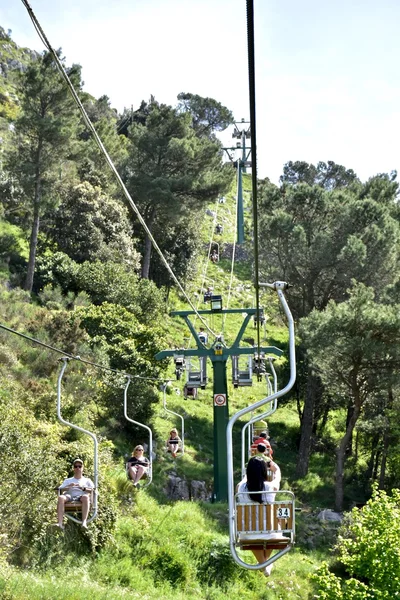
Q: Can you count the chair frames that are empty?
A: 0